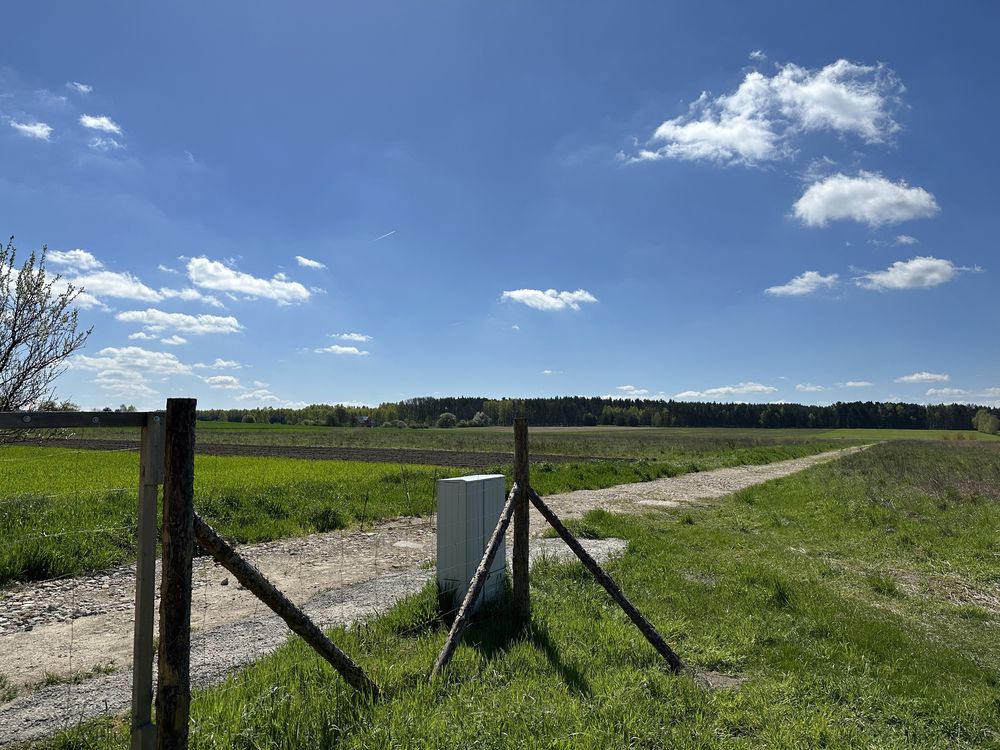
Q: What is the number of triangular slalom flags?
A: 0